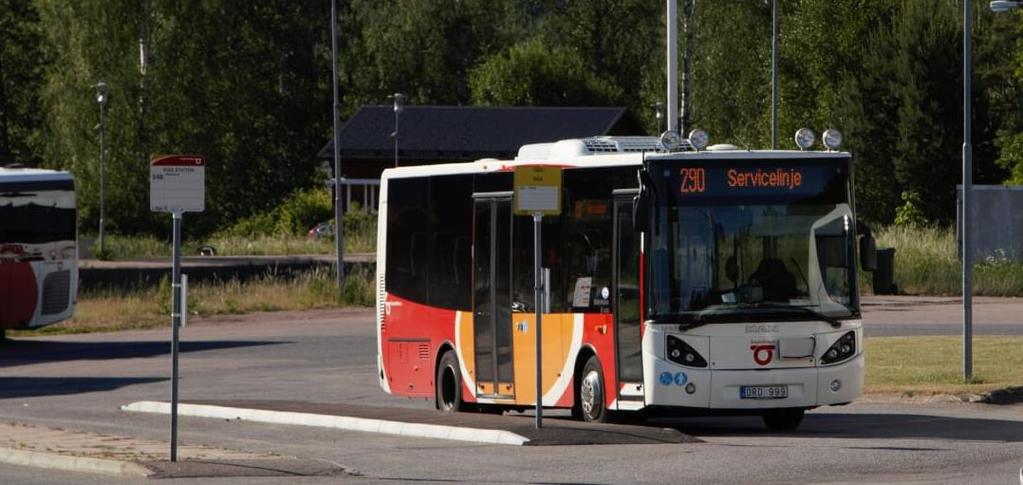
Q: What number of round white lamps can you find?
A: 4